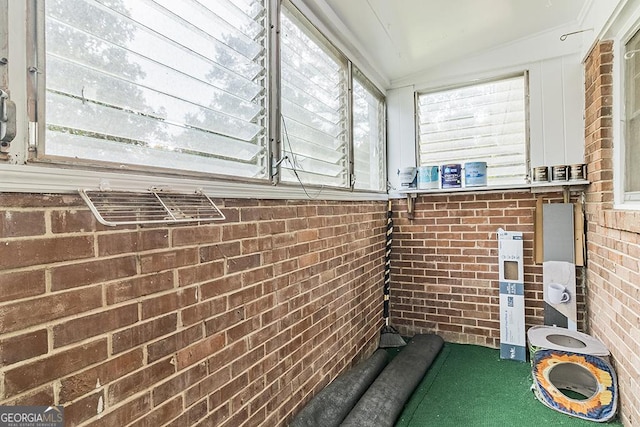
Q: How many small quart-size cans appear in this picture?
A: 3